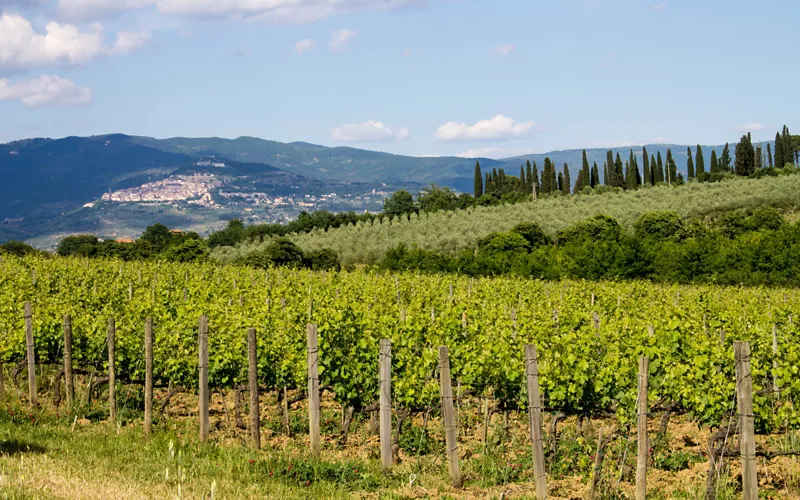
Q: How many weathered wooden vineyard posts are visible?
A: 12